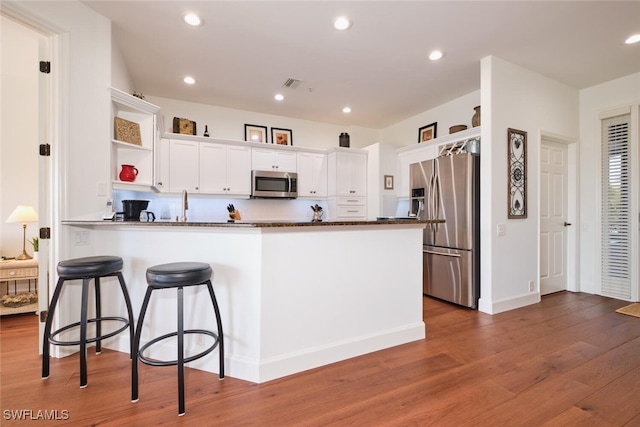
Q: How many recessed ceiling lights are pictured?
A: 7